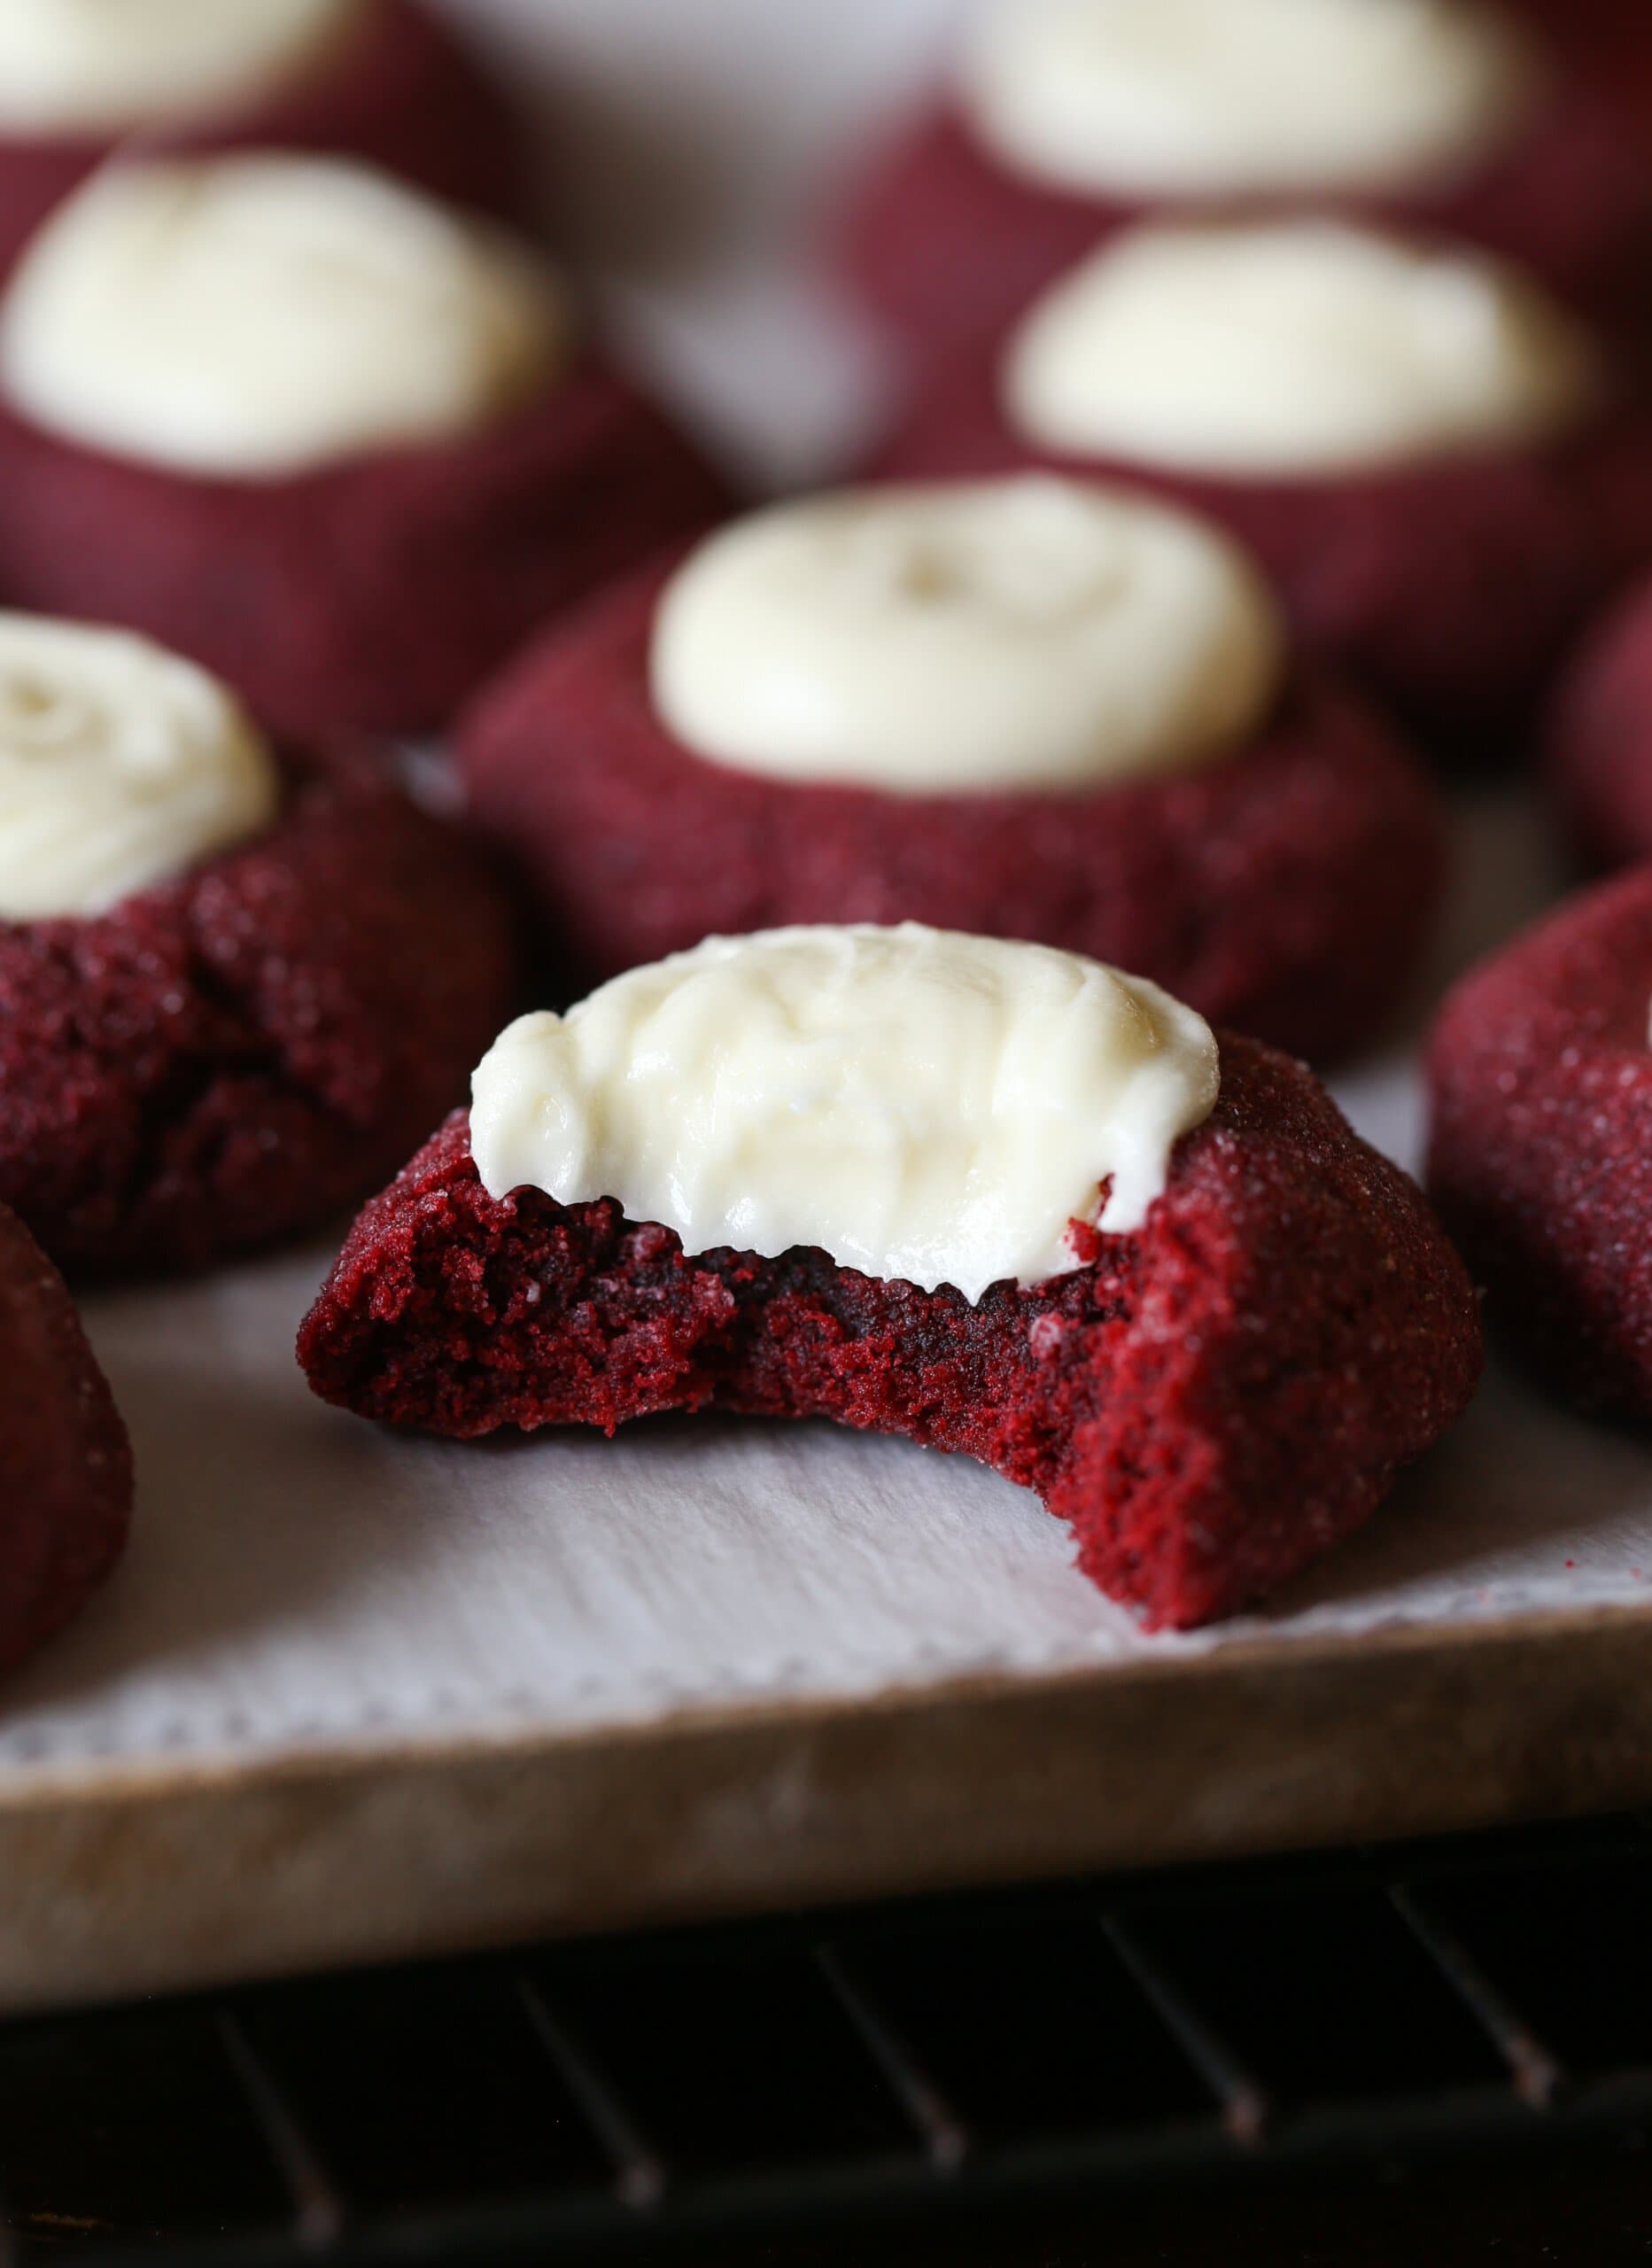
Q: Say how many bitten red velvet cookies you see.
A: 1